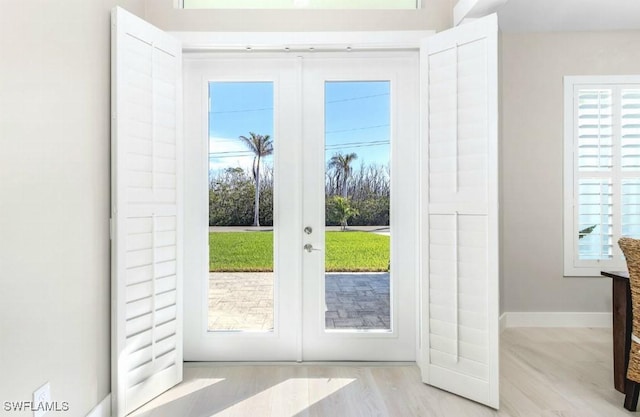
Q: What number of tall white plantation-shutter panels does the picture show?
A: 2